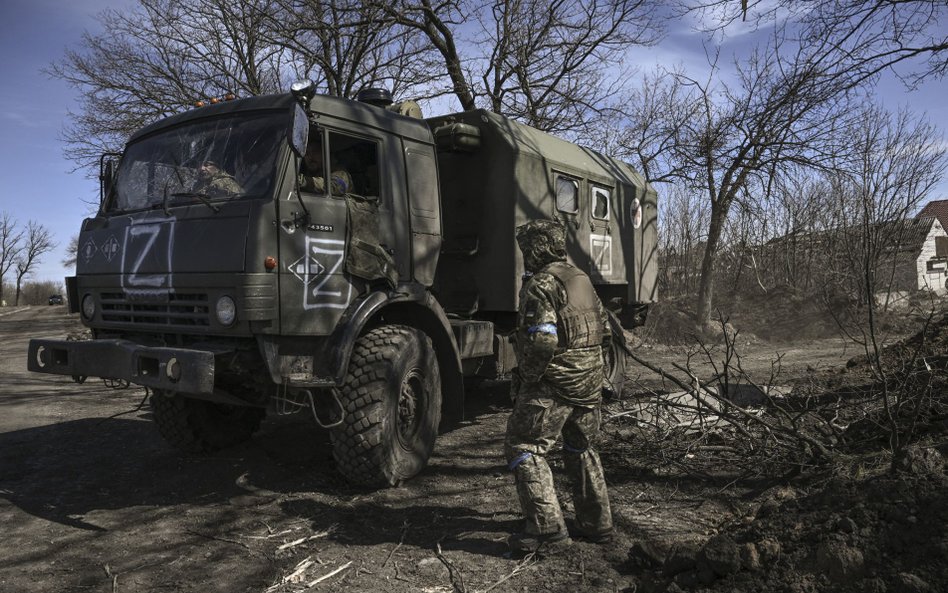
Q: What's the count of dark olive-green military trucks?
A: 1